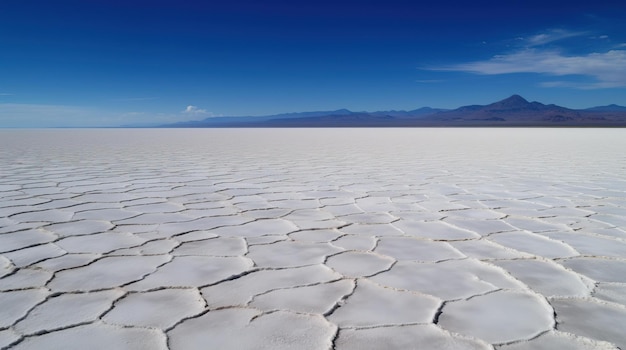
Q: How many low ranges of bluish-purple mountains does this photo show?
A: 1